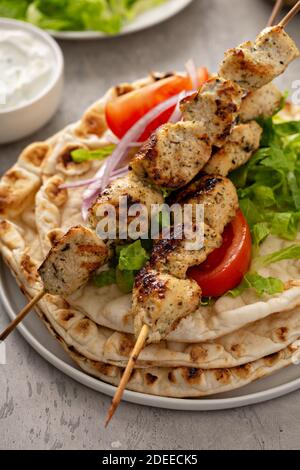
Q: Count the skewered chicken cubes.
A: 10